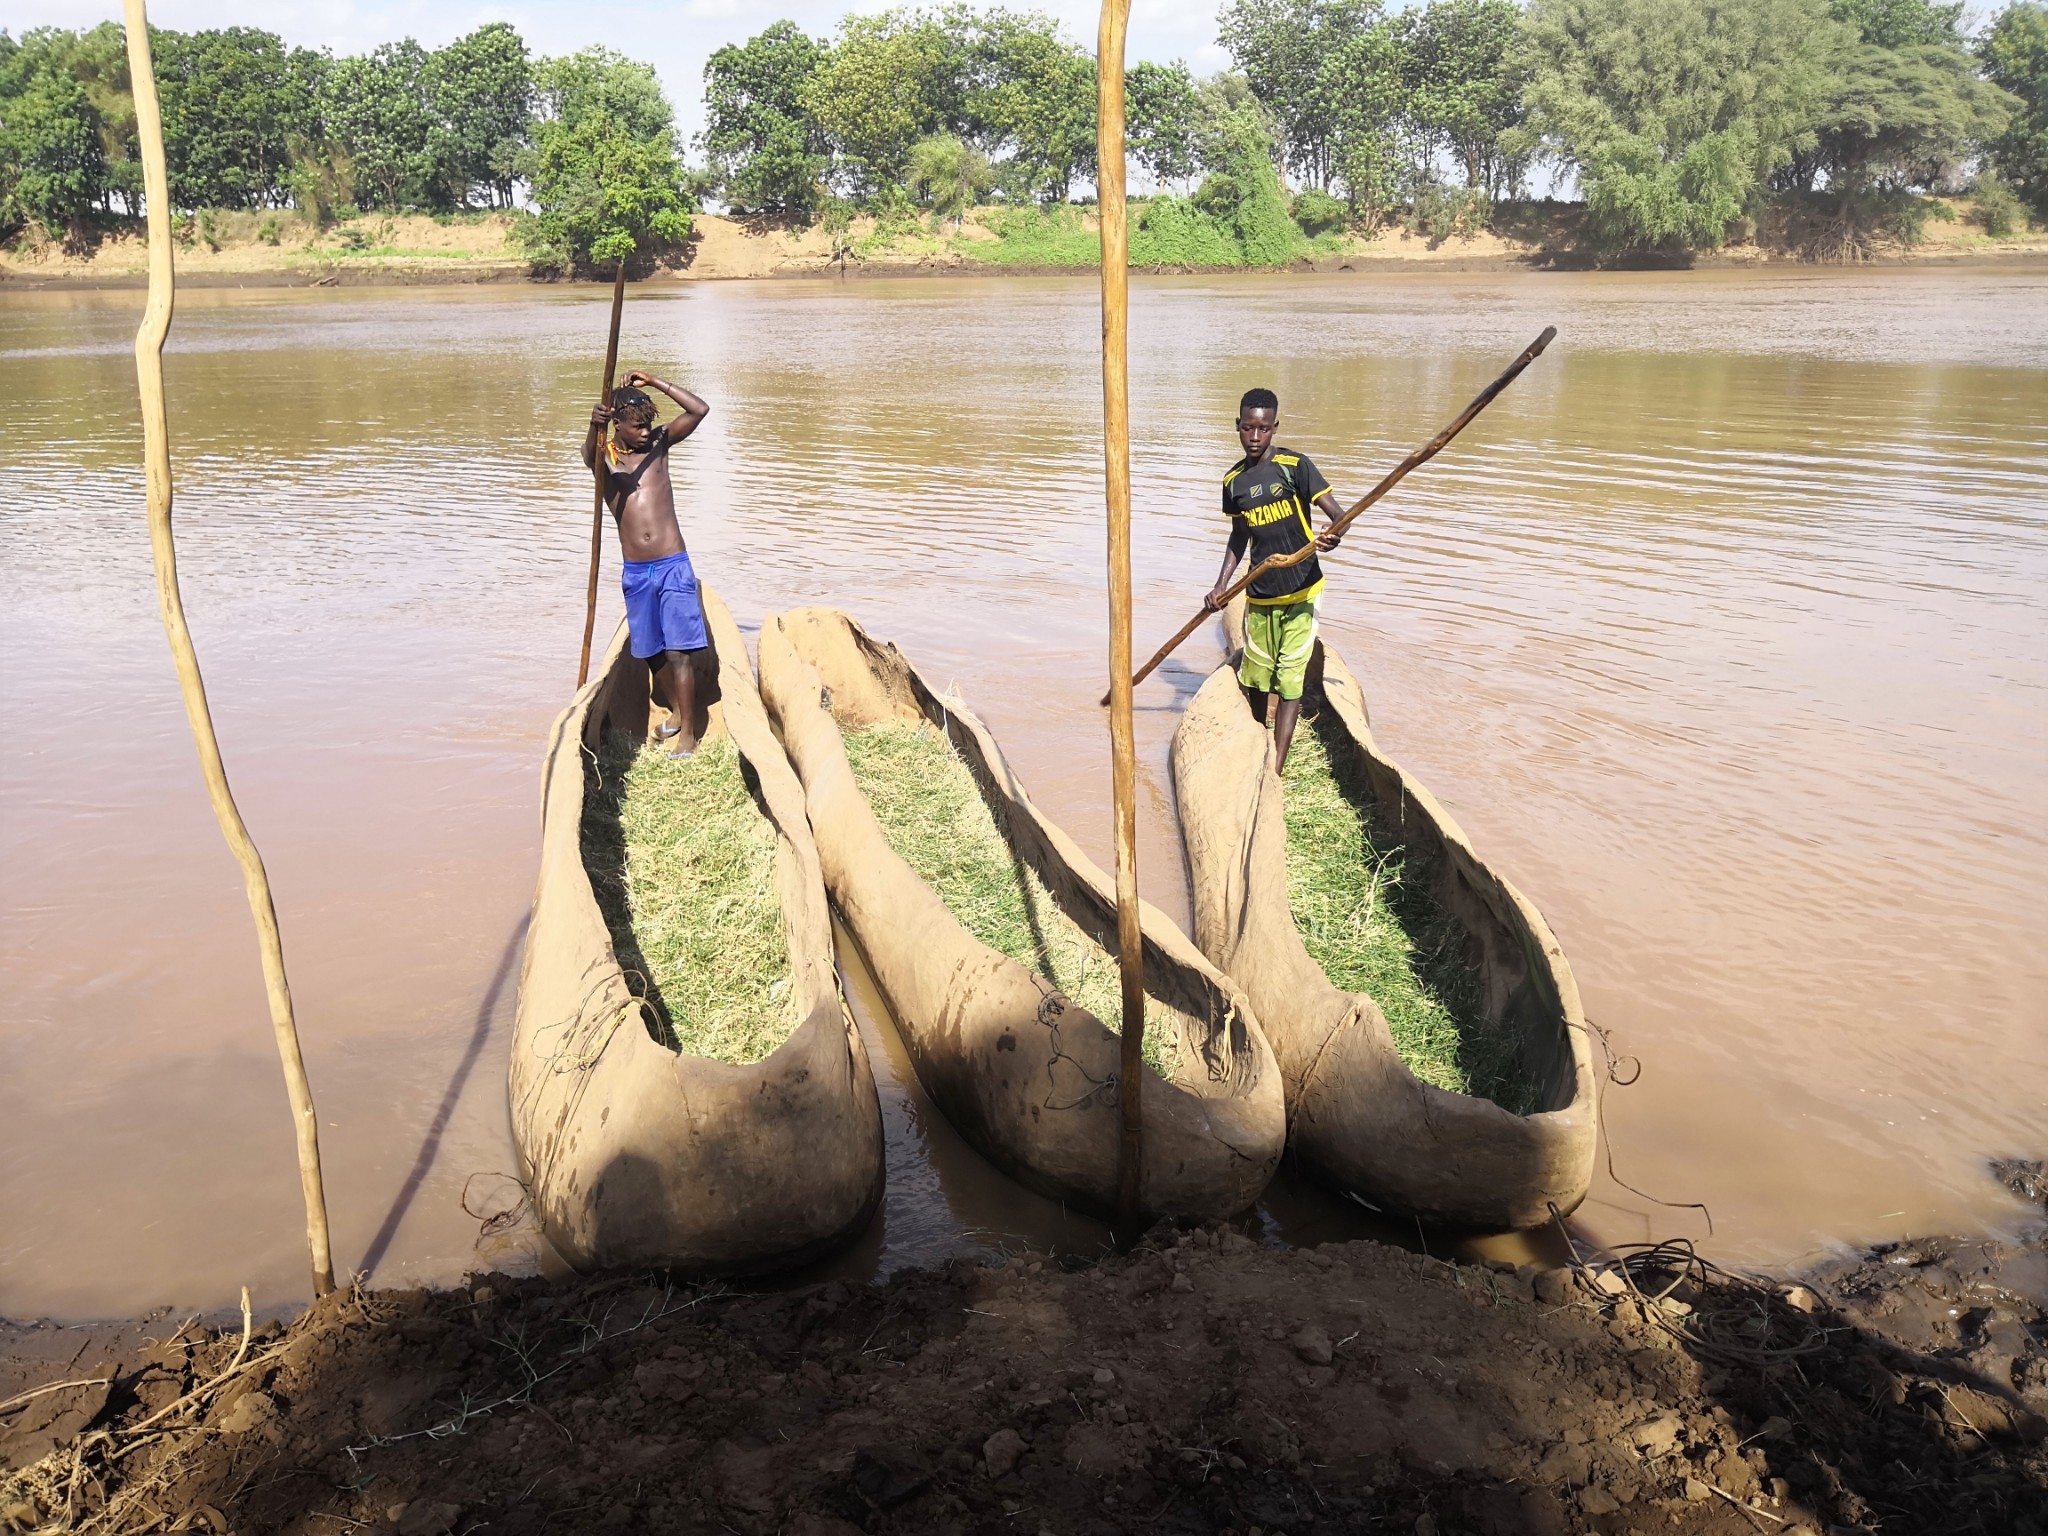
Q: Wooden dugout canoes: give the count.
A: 3